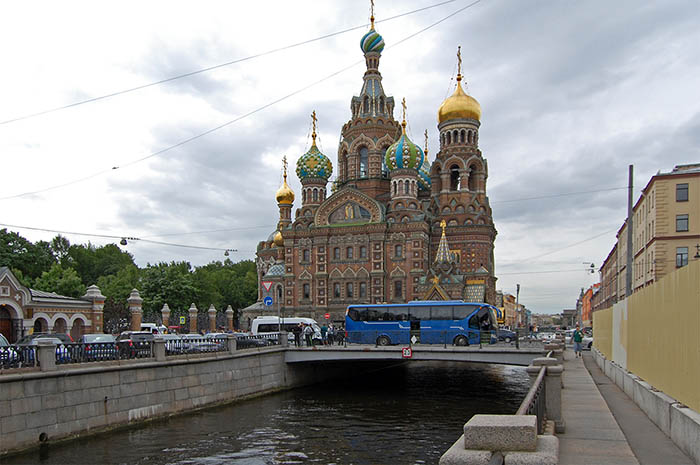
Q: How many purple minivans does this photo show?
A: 0